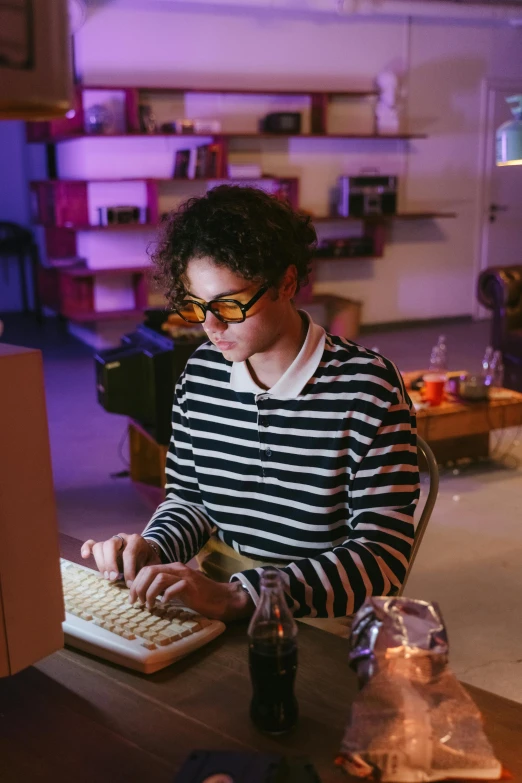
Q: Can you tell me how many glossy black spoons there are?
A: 0